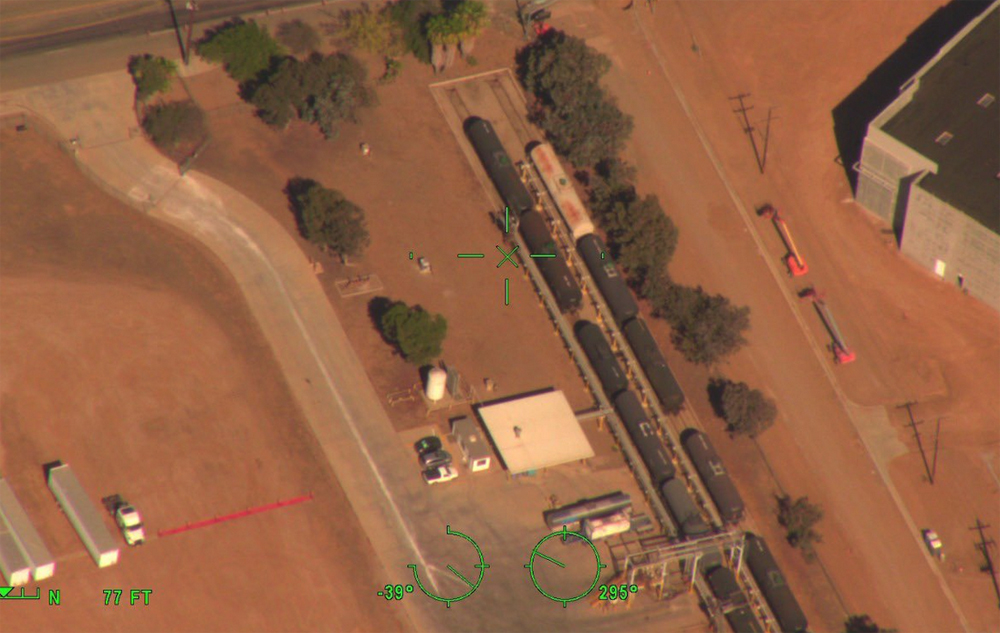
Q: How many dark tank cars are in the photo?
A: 10